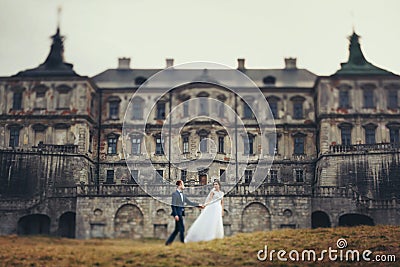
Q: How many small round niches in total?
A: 4